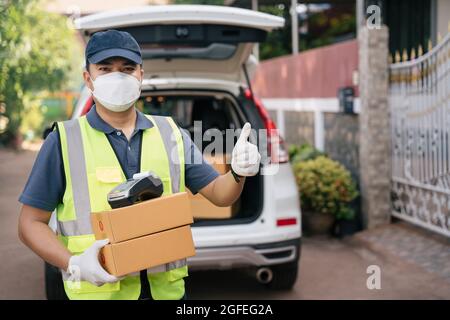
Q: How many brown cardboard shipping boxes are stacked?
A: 2